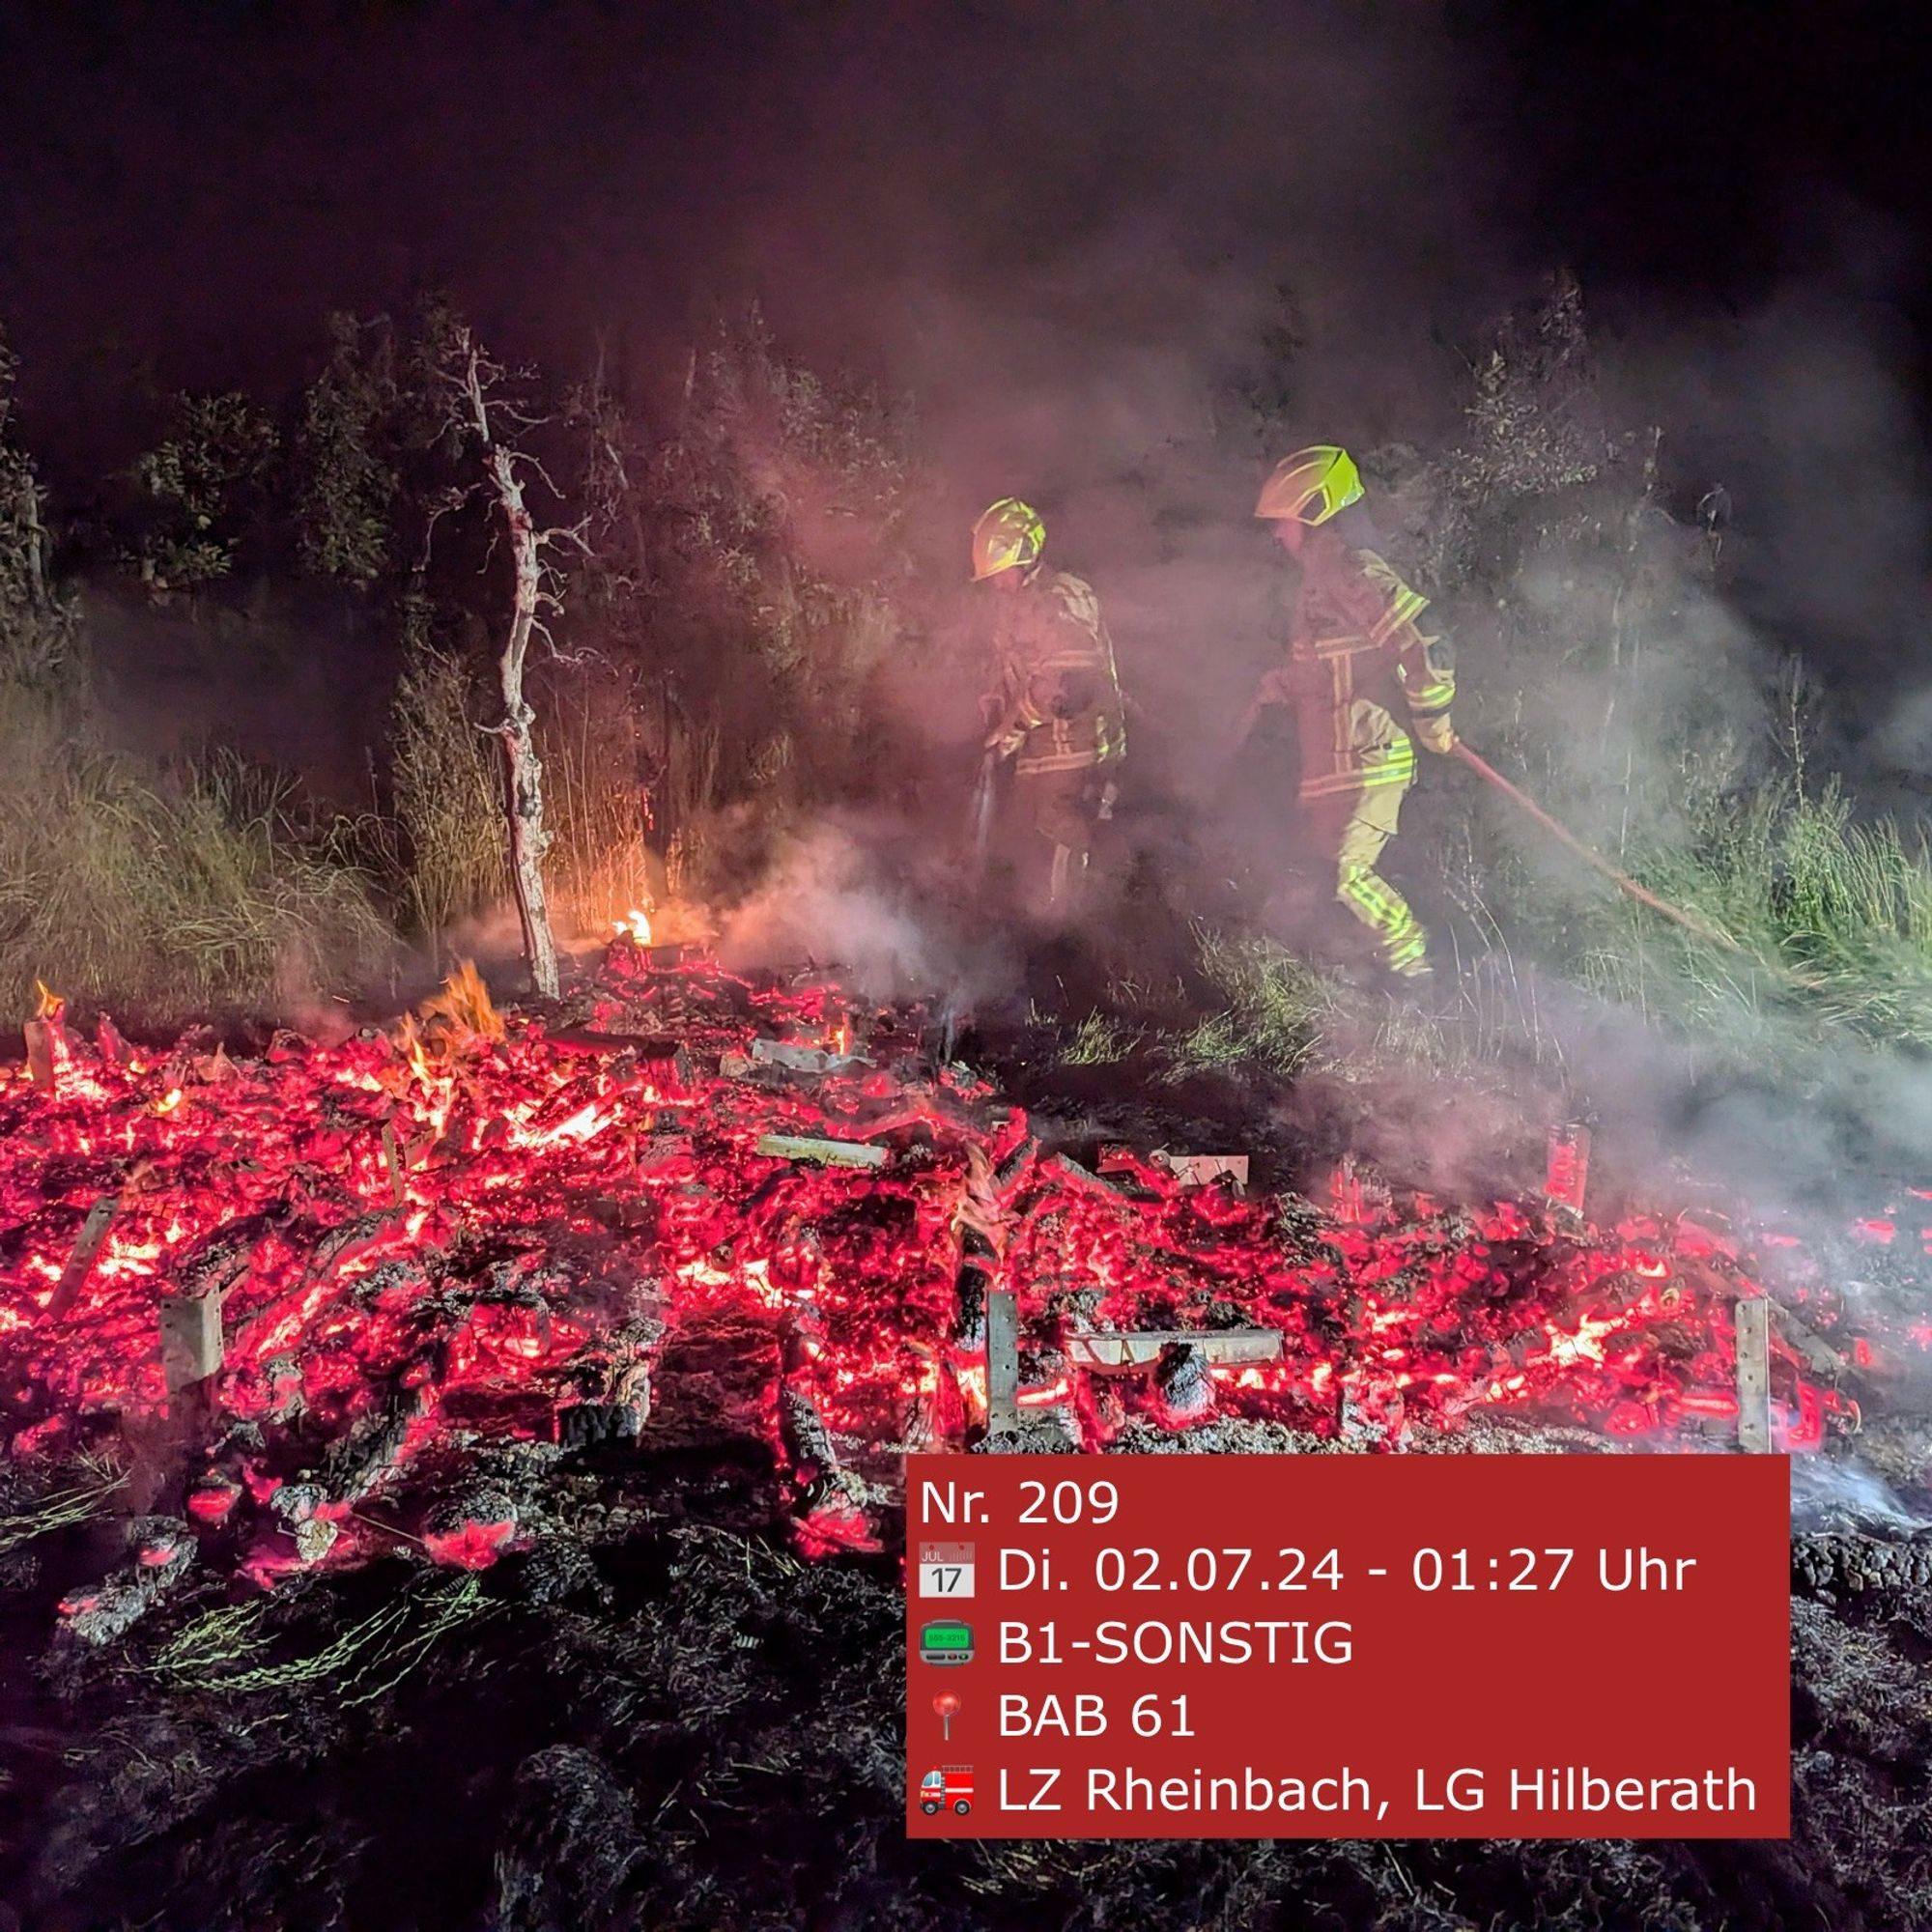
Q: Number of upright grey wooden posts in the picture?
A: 3